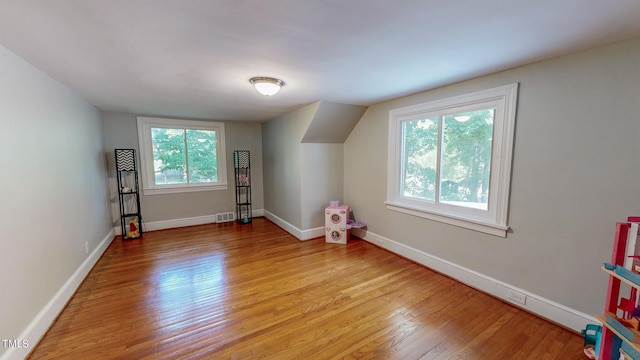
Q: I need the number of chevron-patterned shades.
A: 2